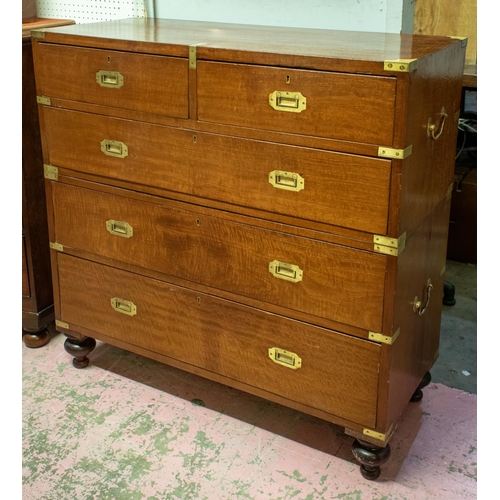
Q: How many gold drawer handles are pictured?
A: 8